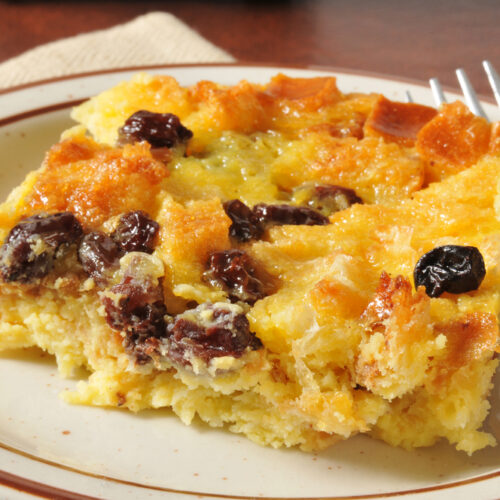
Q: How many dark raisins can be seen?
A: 11